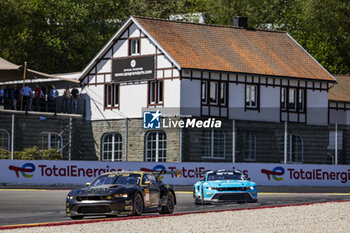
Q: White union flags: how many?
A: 0